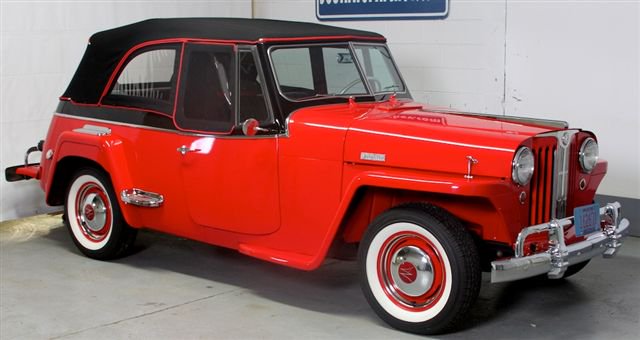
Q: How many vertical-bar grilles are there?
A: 1